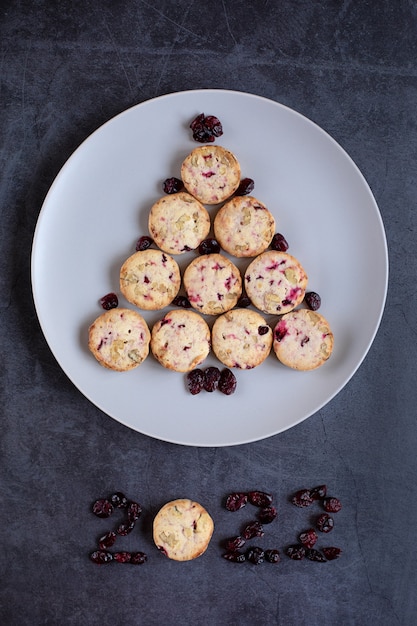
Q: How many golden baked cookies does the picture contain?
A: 11